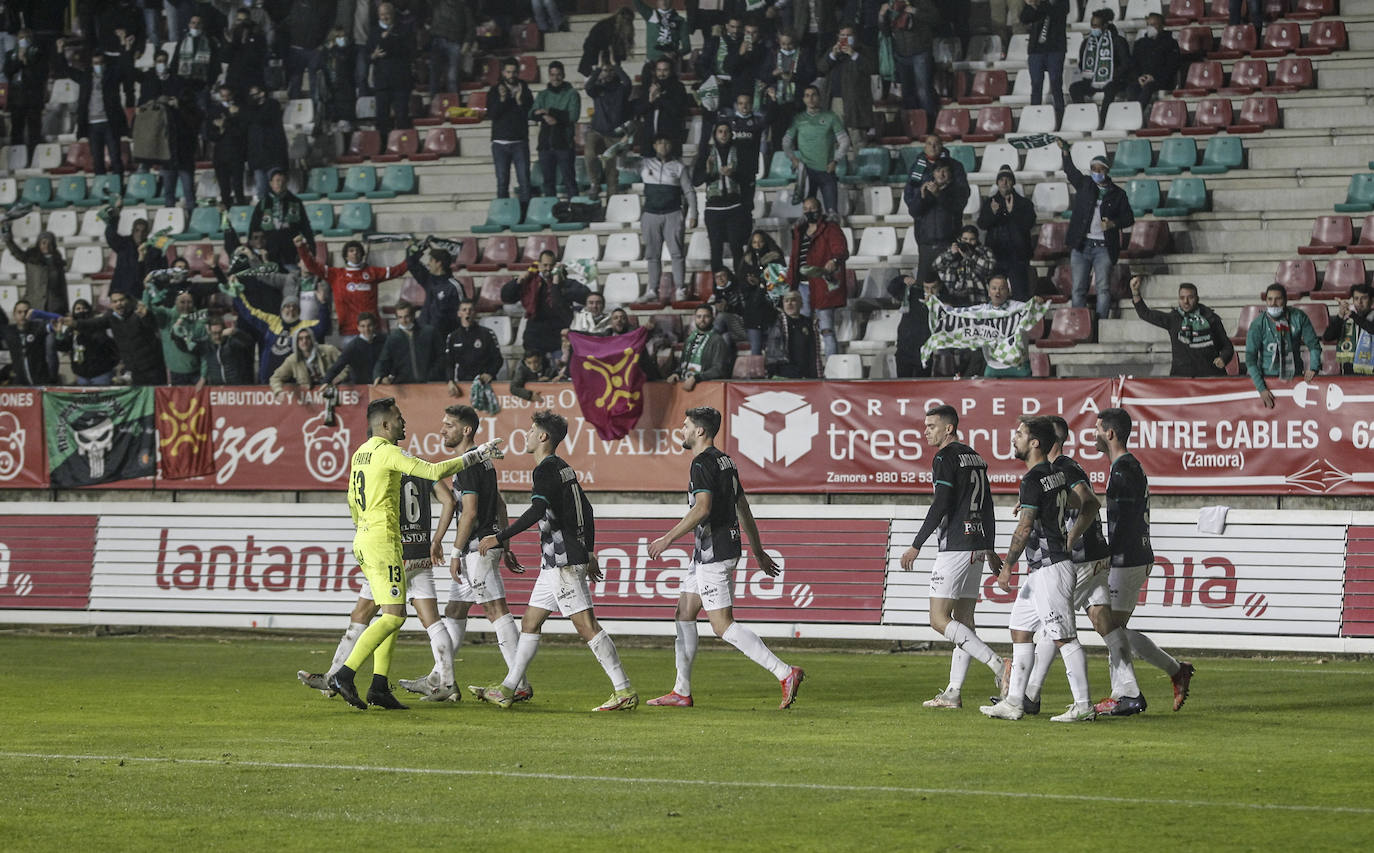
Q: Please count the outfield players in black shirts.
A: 8